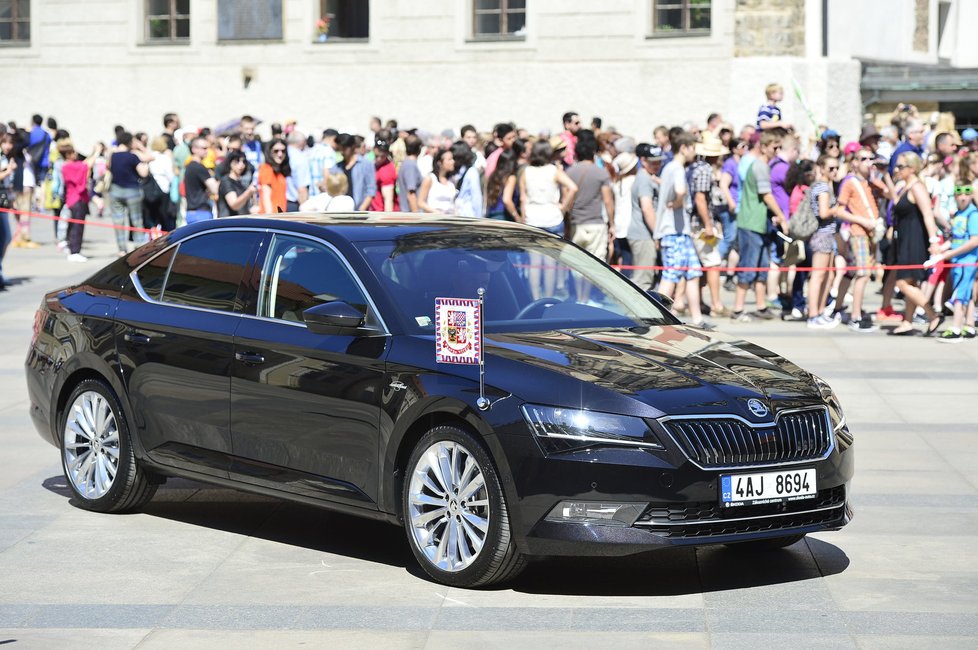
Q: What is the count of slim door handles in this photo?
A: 2